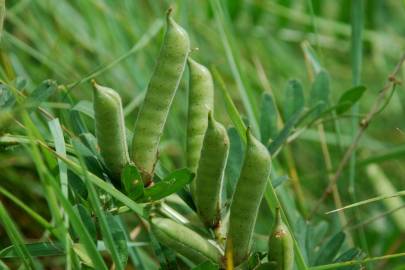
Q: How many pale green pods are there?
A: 7